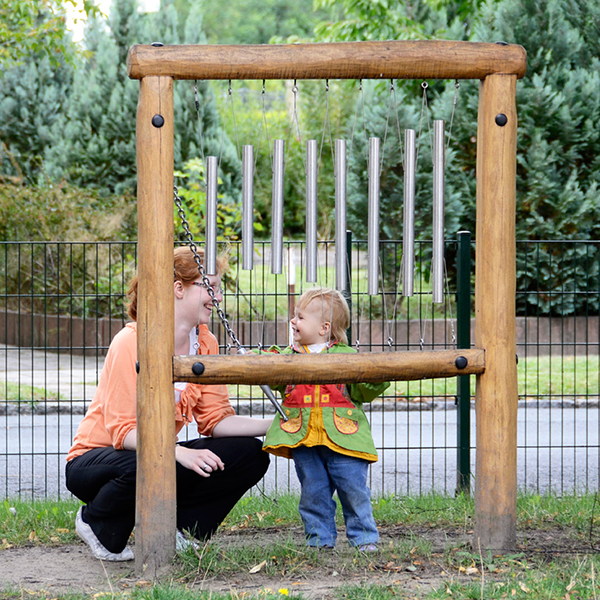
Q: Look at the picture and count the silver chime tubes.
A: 8